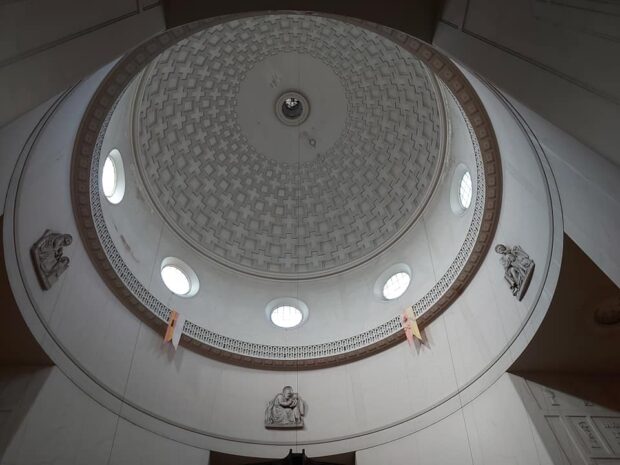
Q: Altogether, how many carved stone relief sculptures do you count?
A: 3